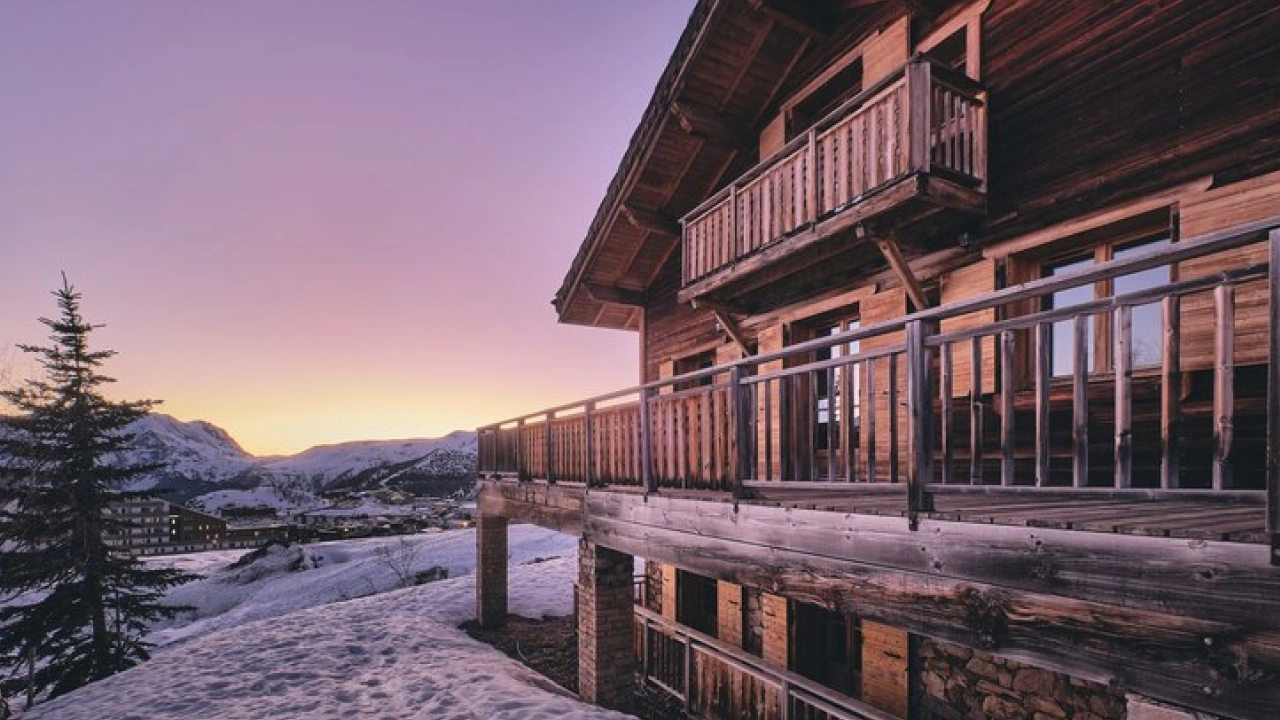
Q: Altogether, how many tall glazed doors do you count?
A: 1